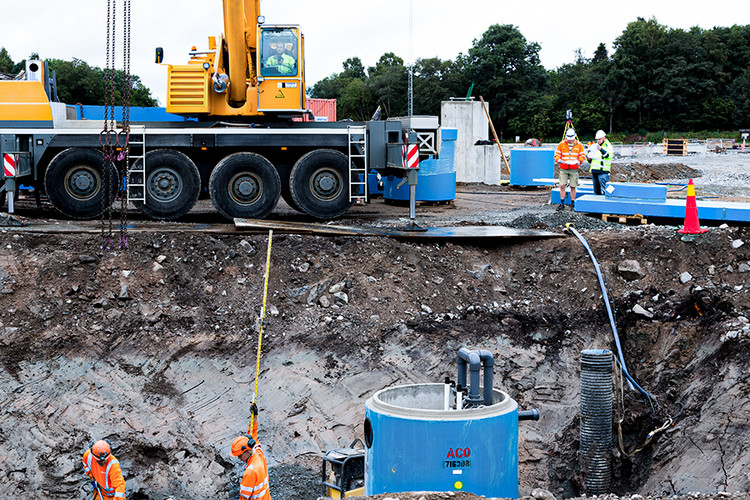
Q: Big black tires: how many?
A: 4